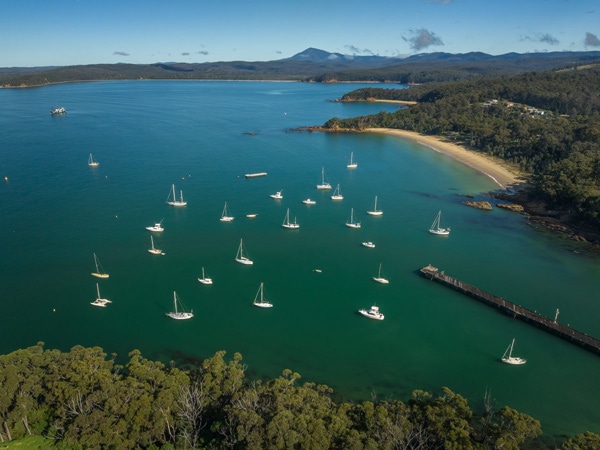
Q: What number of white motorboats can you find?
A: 5